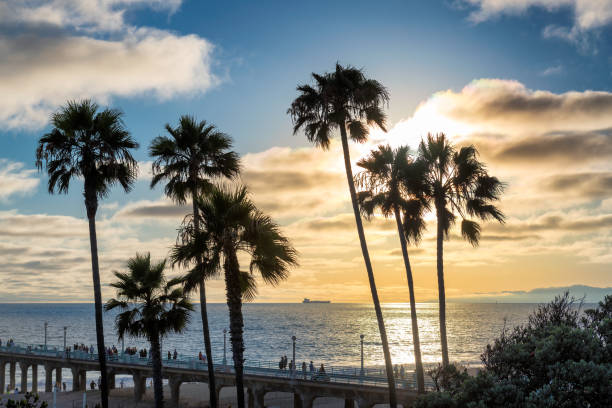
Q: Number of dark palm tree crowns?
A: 7